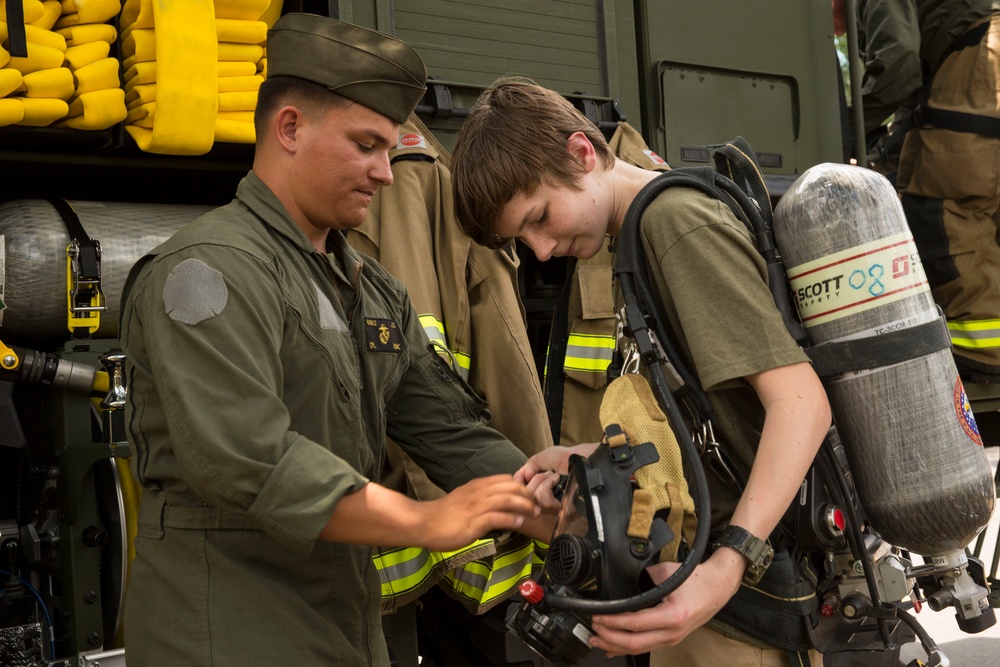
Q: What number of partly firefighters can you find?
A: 1